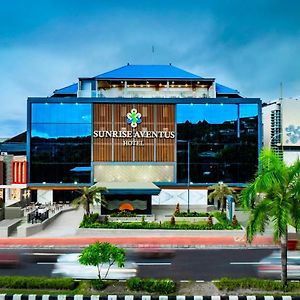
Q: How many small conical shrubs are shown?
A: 4